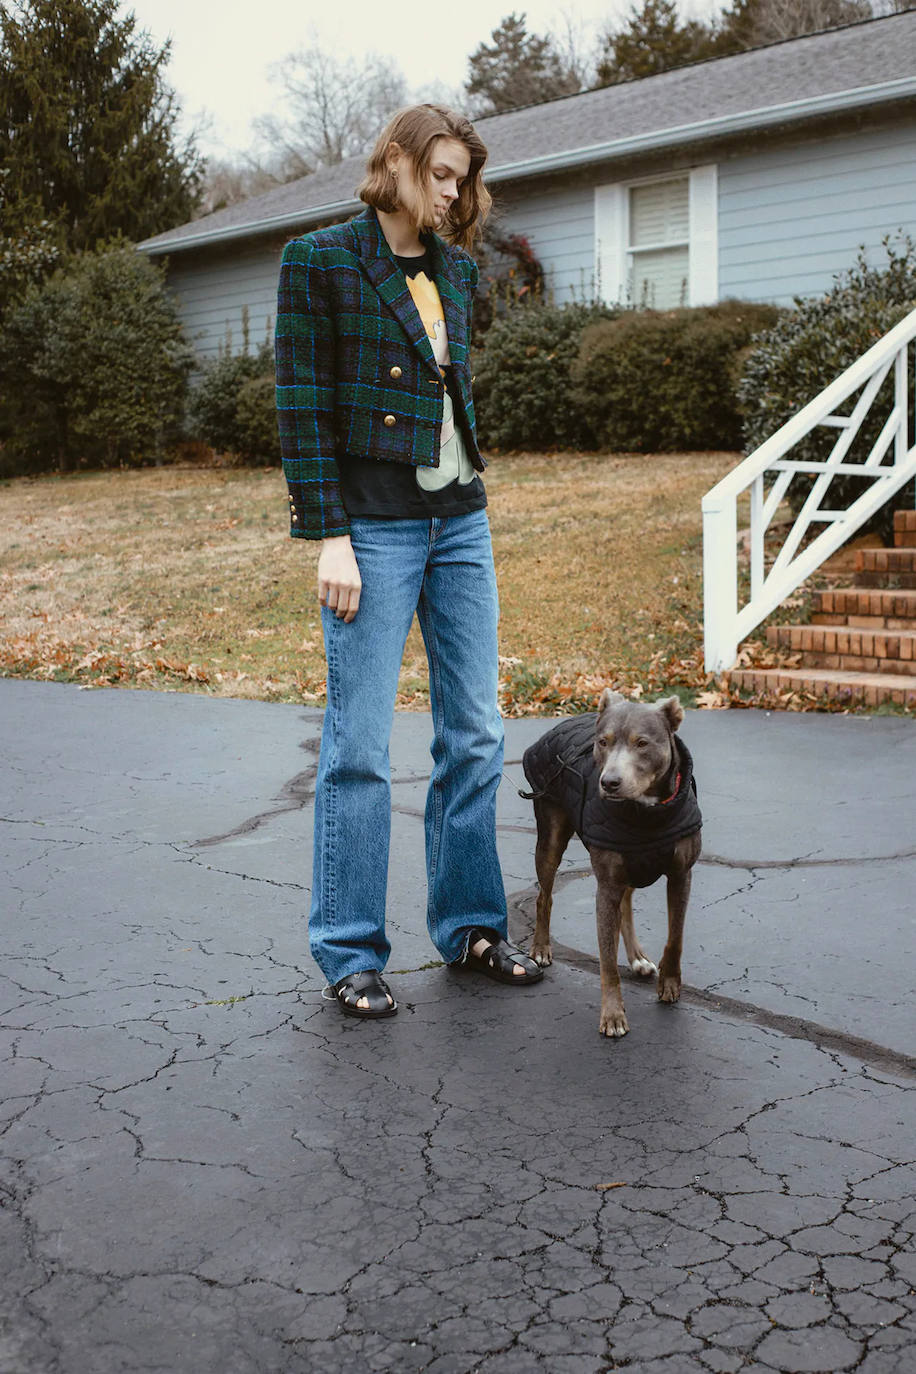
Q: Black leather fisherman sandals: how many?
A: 2